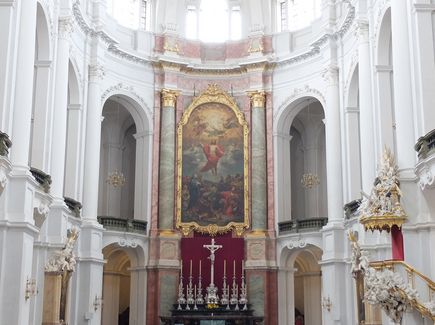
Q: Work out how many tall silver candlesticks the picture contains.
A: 6